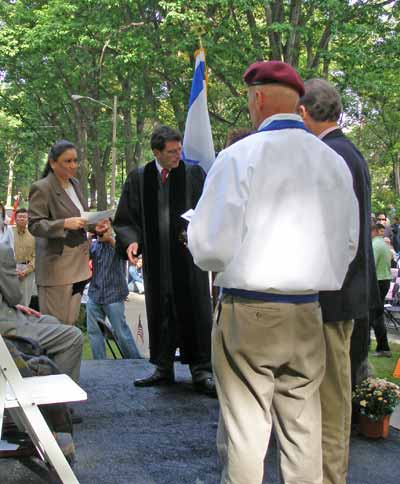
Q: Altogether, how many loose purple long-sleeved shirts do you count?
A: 0